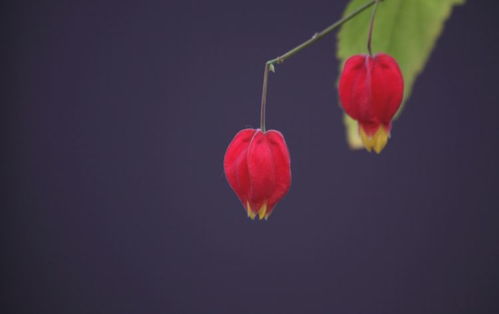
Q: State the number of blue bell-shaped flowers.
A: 0